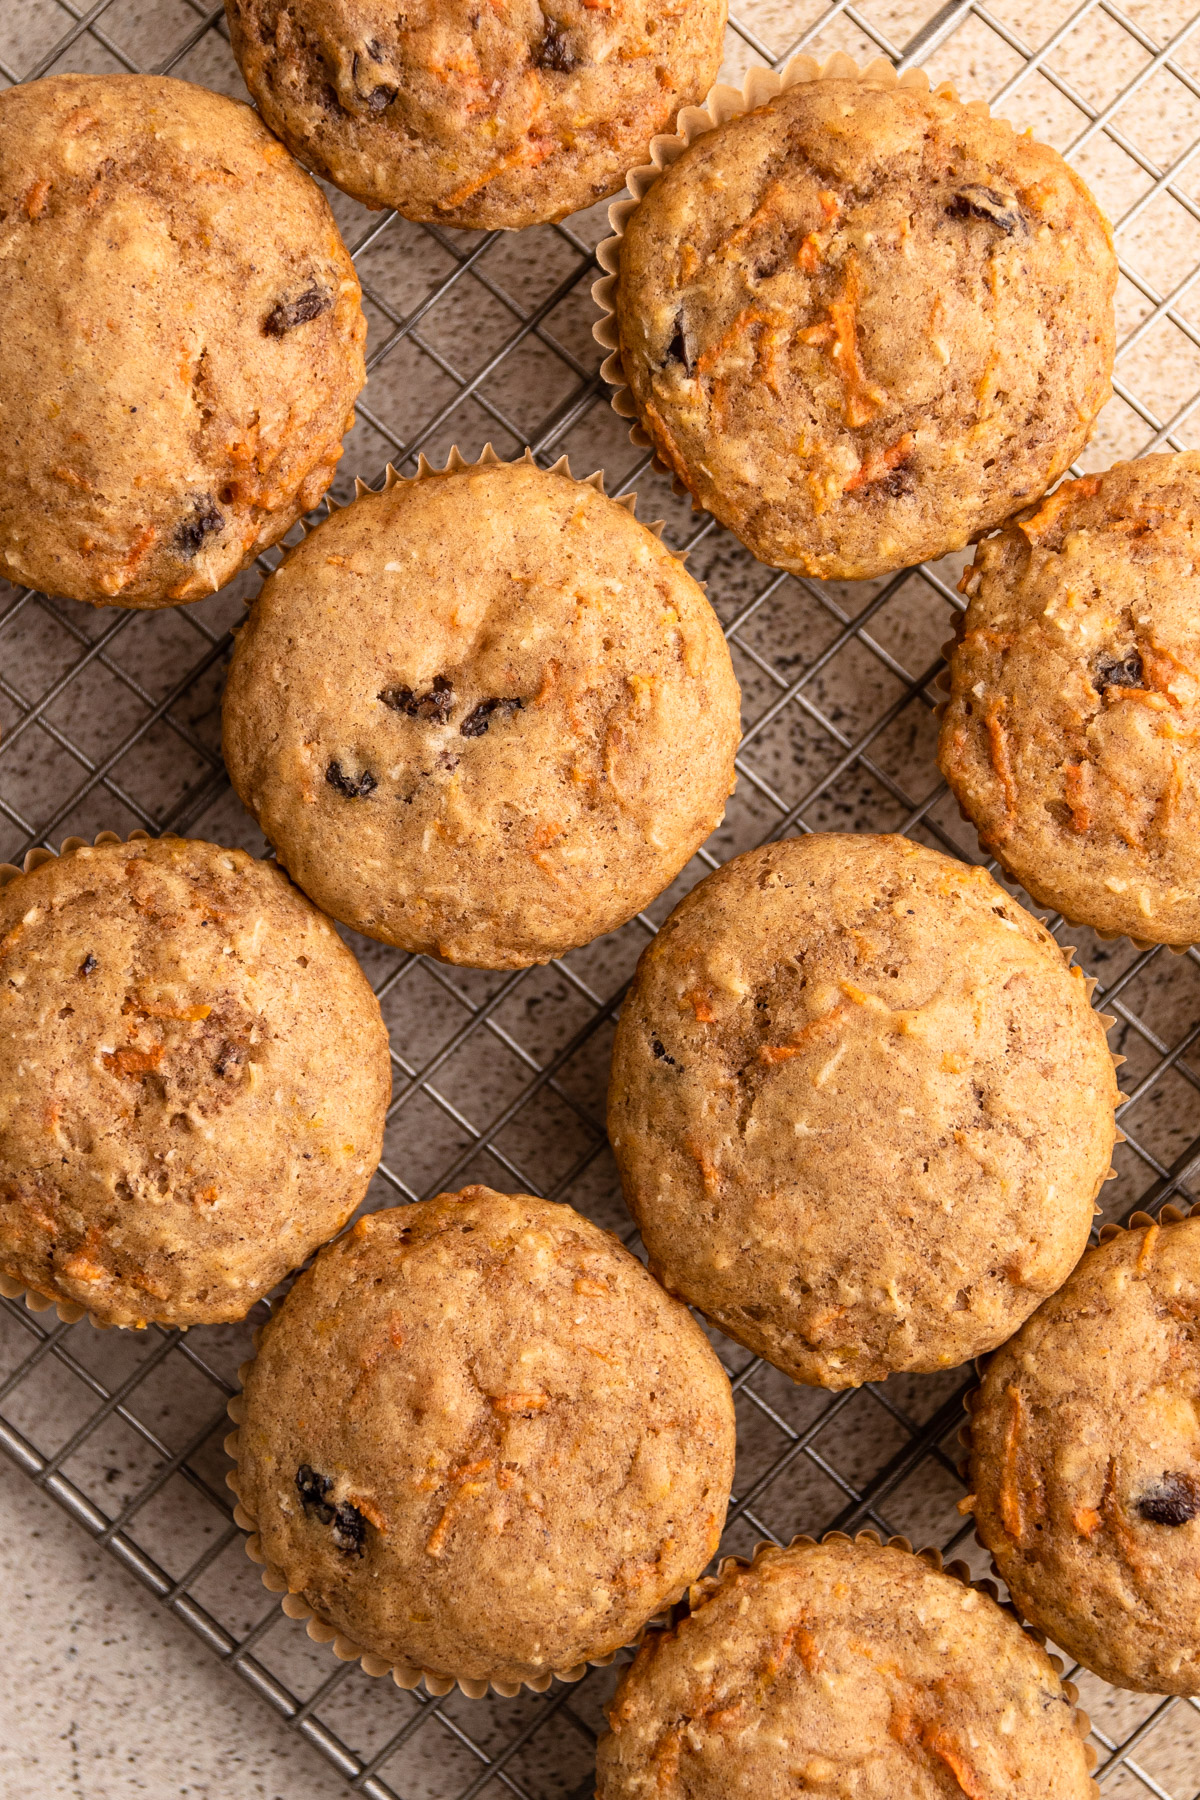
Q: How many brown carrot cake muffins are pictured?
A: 10